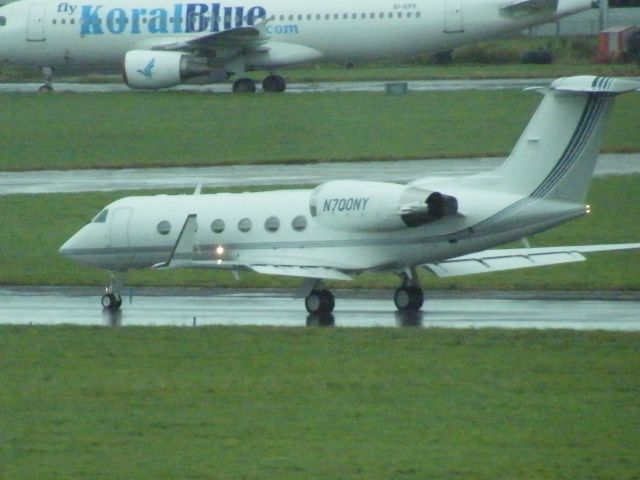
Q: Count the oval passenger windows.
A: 5